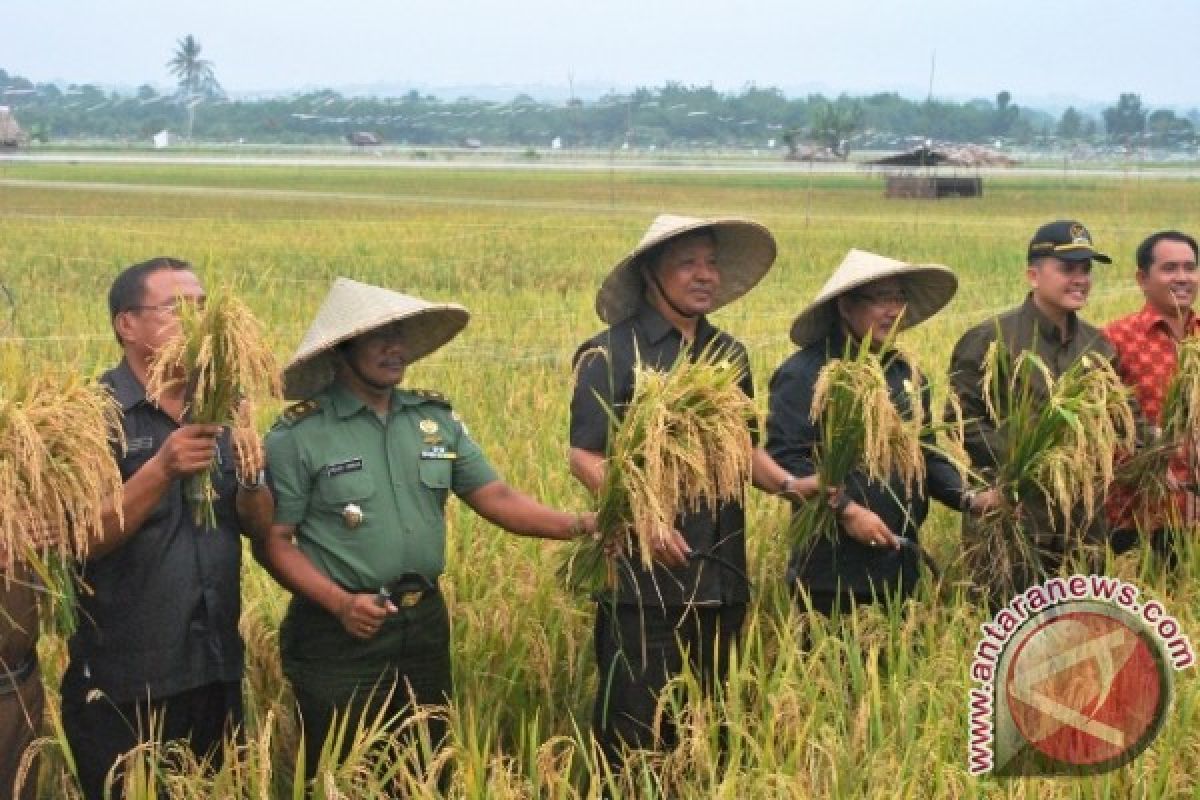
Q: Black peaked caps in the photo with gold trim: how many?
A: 1